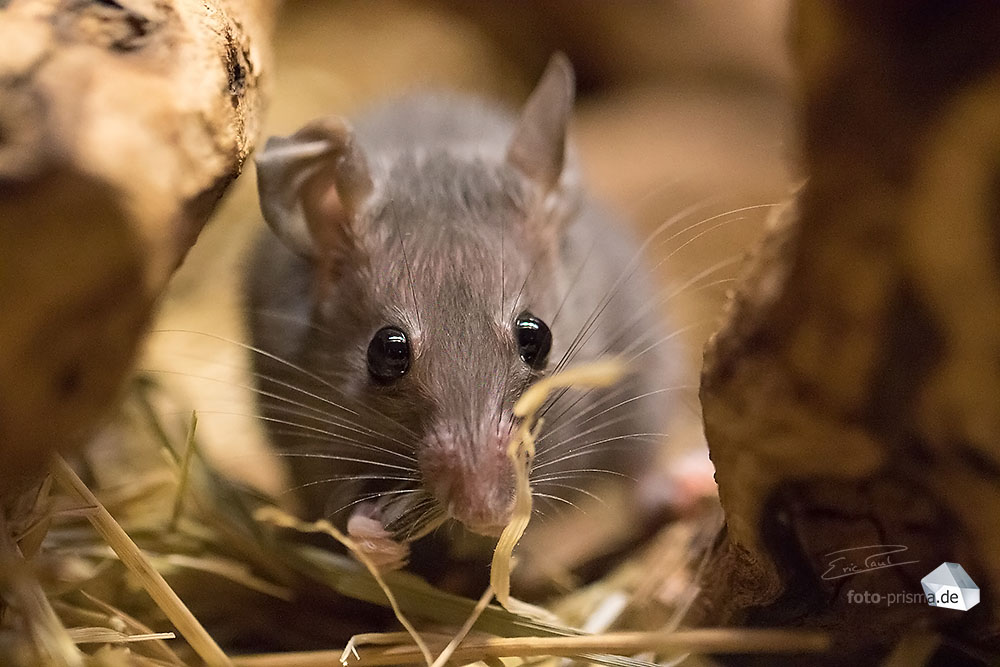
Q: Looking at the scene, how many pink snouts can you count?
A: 1